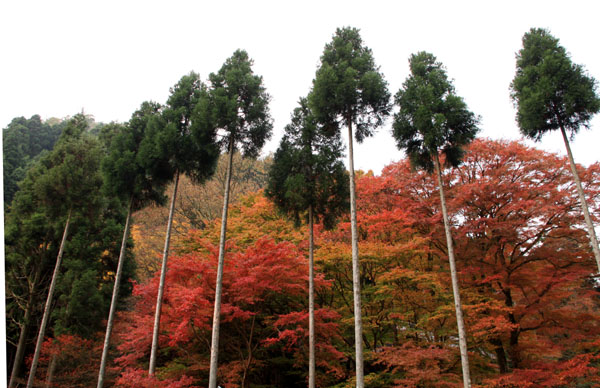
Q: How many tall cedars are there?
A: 8